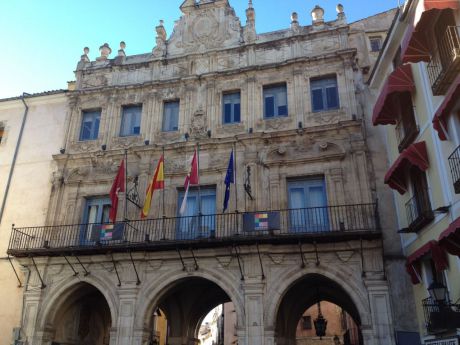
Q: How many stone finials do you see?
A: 8